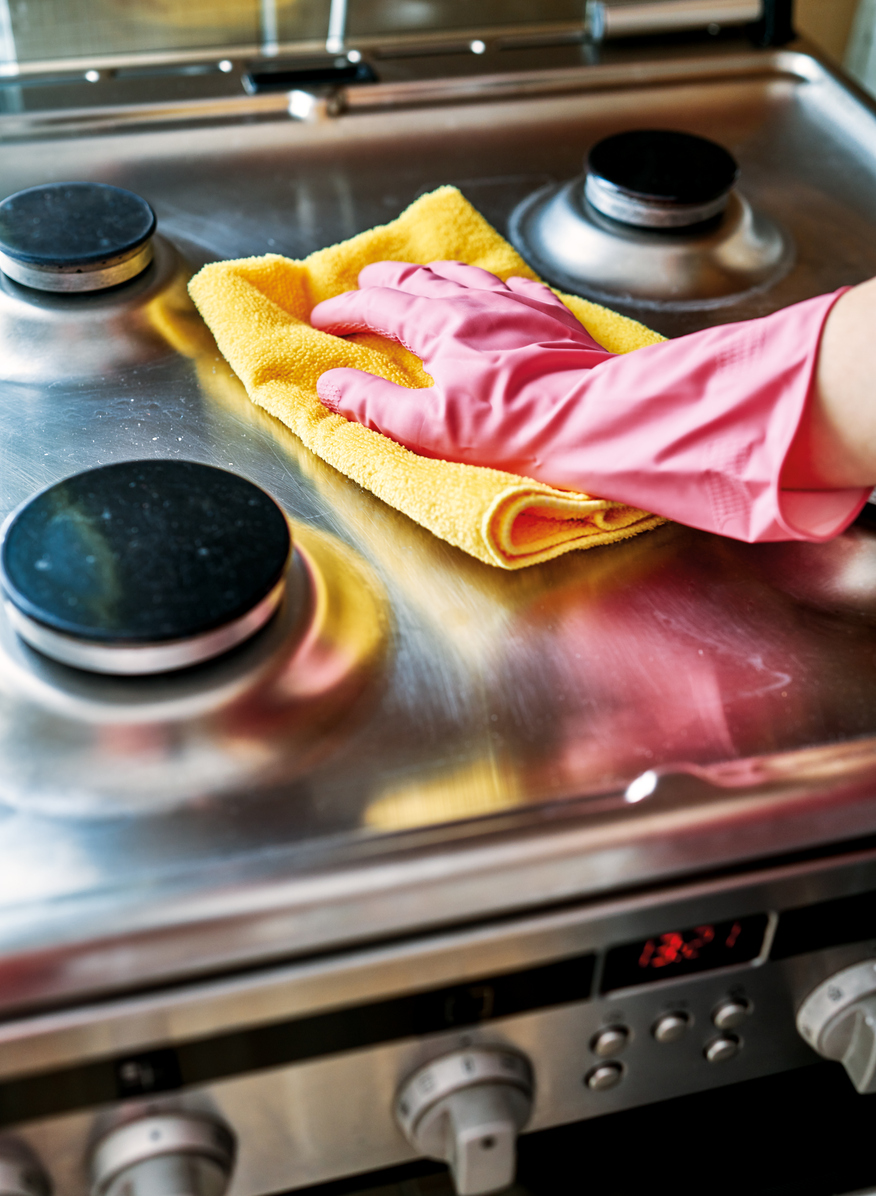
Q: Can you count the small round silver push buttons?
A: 5